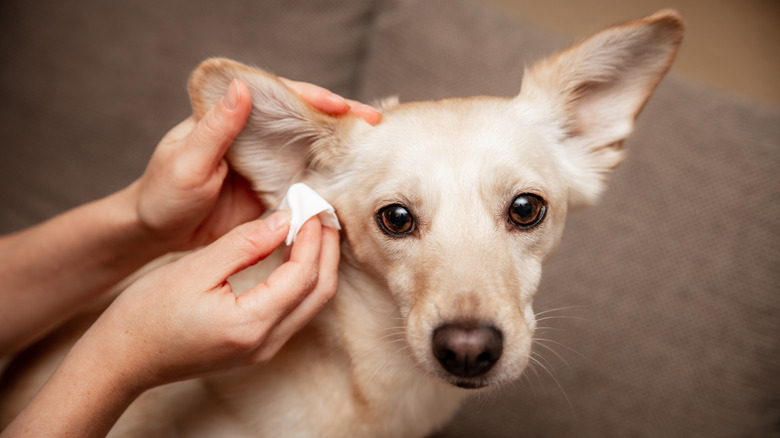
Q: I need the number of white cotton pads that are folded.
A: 1